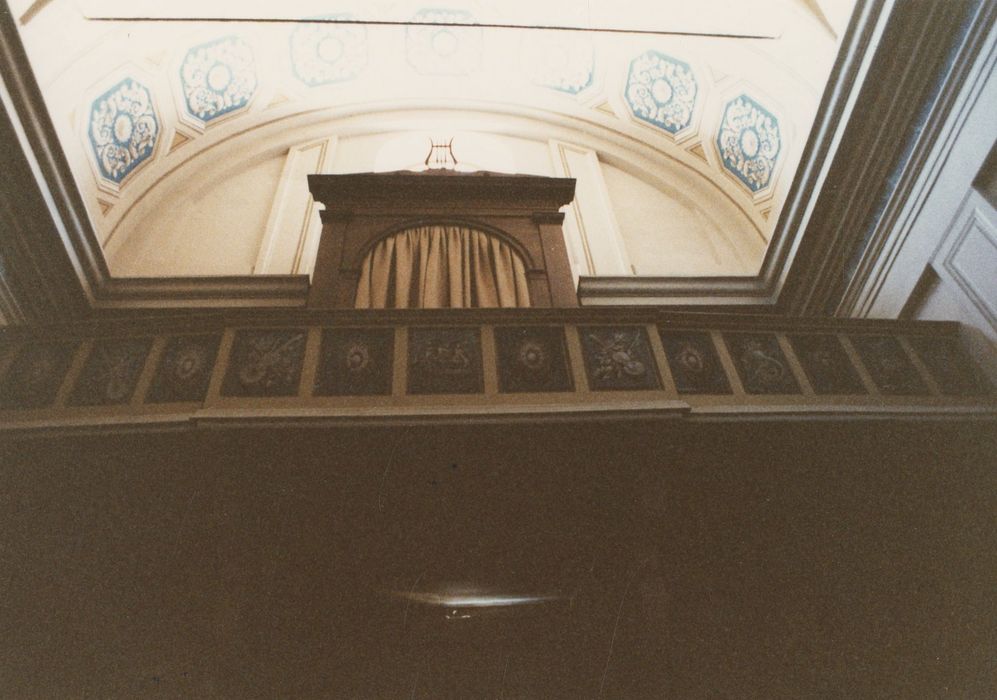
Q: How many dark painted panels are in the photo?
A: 13